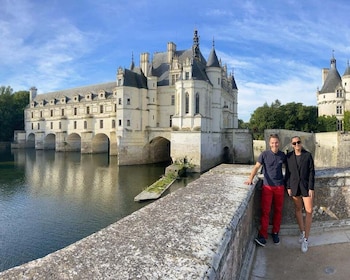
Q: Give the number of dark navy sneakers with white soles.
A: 2